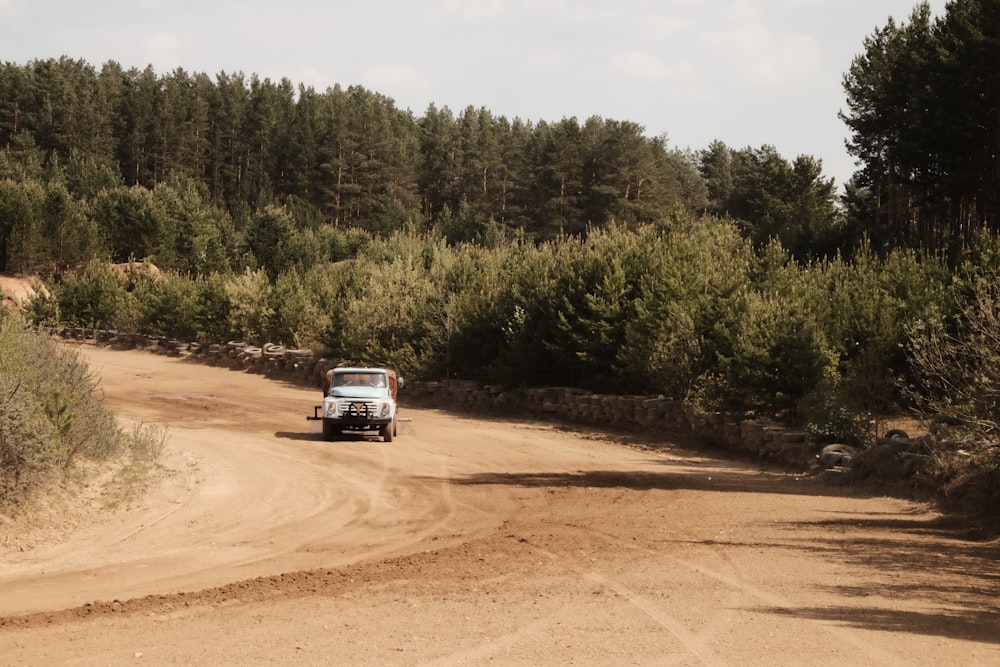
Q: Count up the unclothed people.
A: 0